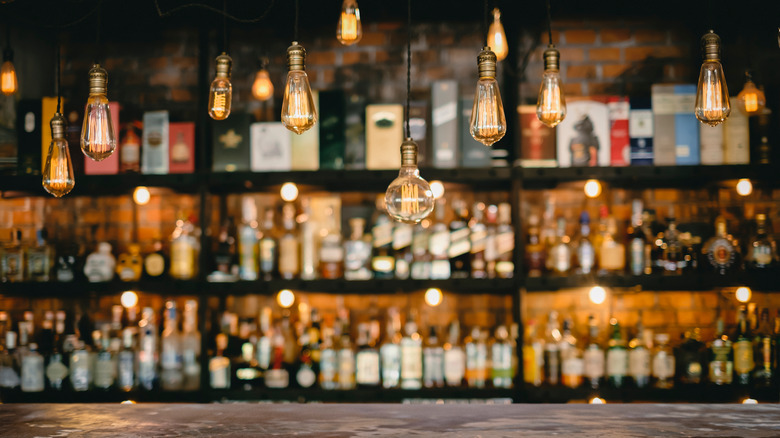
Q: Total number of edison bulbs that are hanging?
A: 13